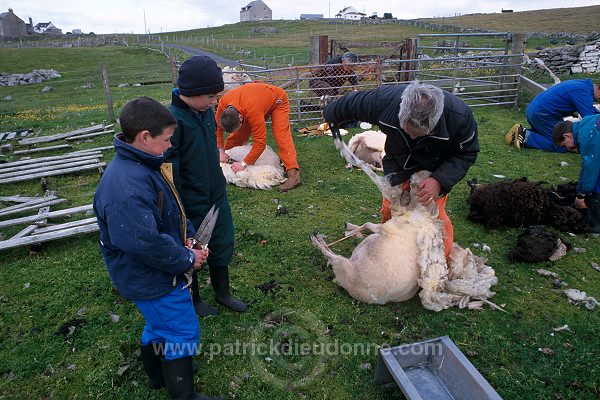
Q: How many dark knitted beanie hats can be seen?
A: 1